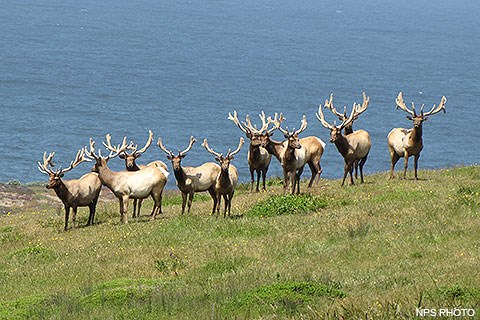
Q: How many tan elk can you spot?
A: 11